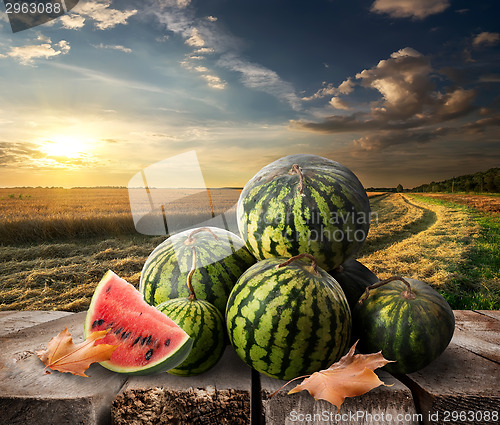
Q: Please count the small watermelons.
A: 1